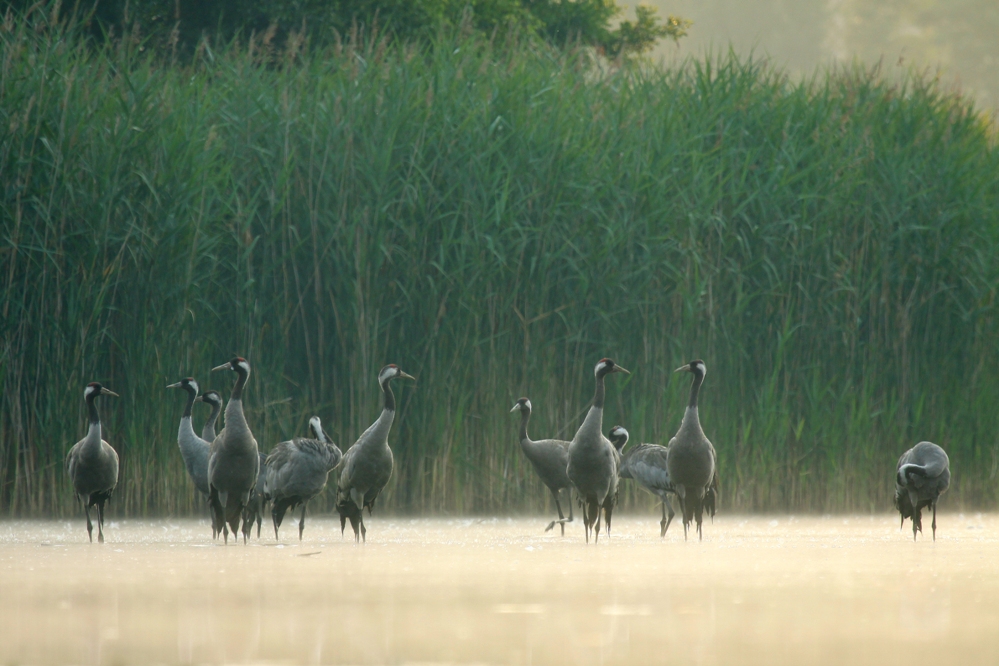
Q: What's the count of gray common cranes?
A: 11